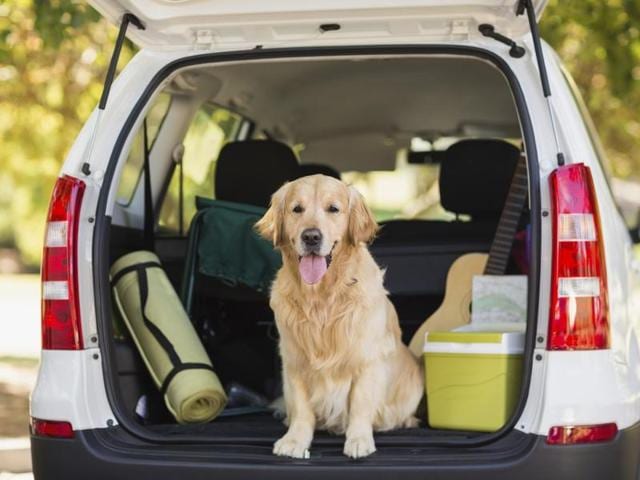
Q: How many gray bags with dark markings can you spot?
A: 0